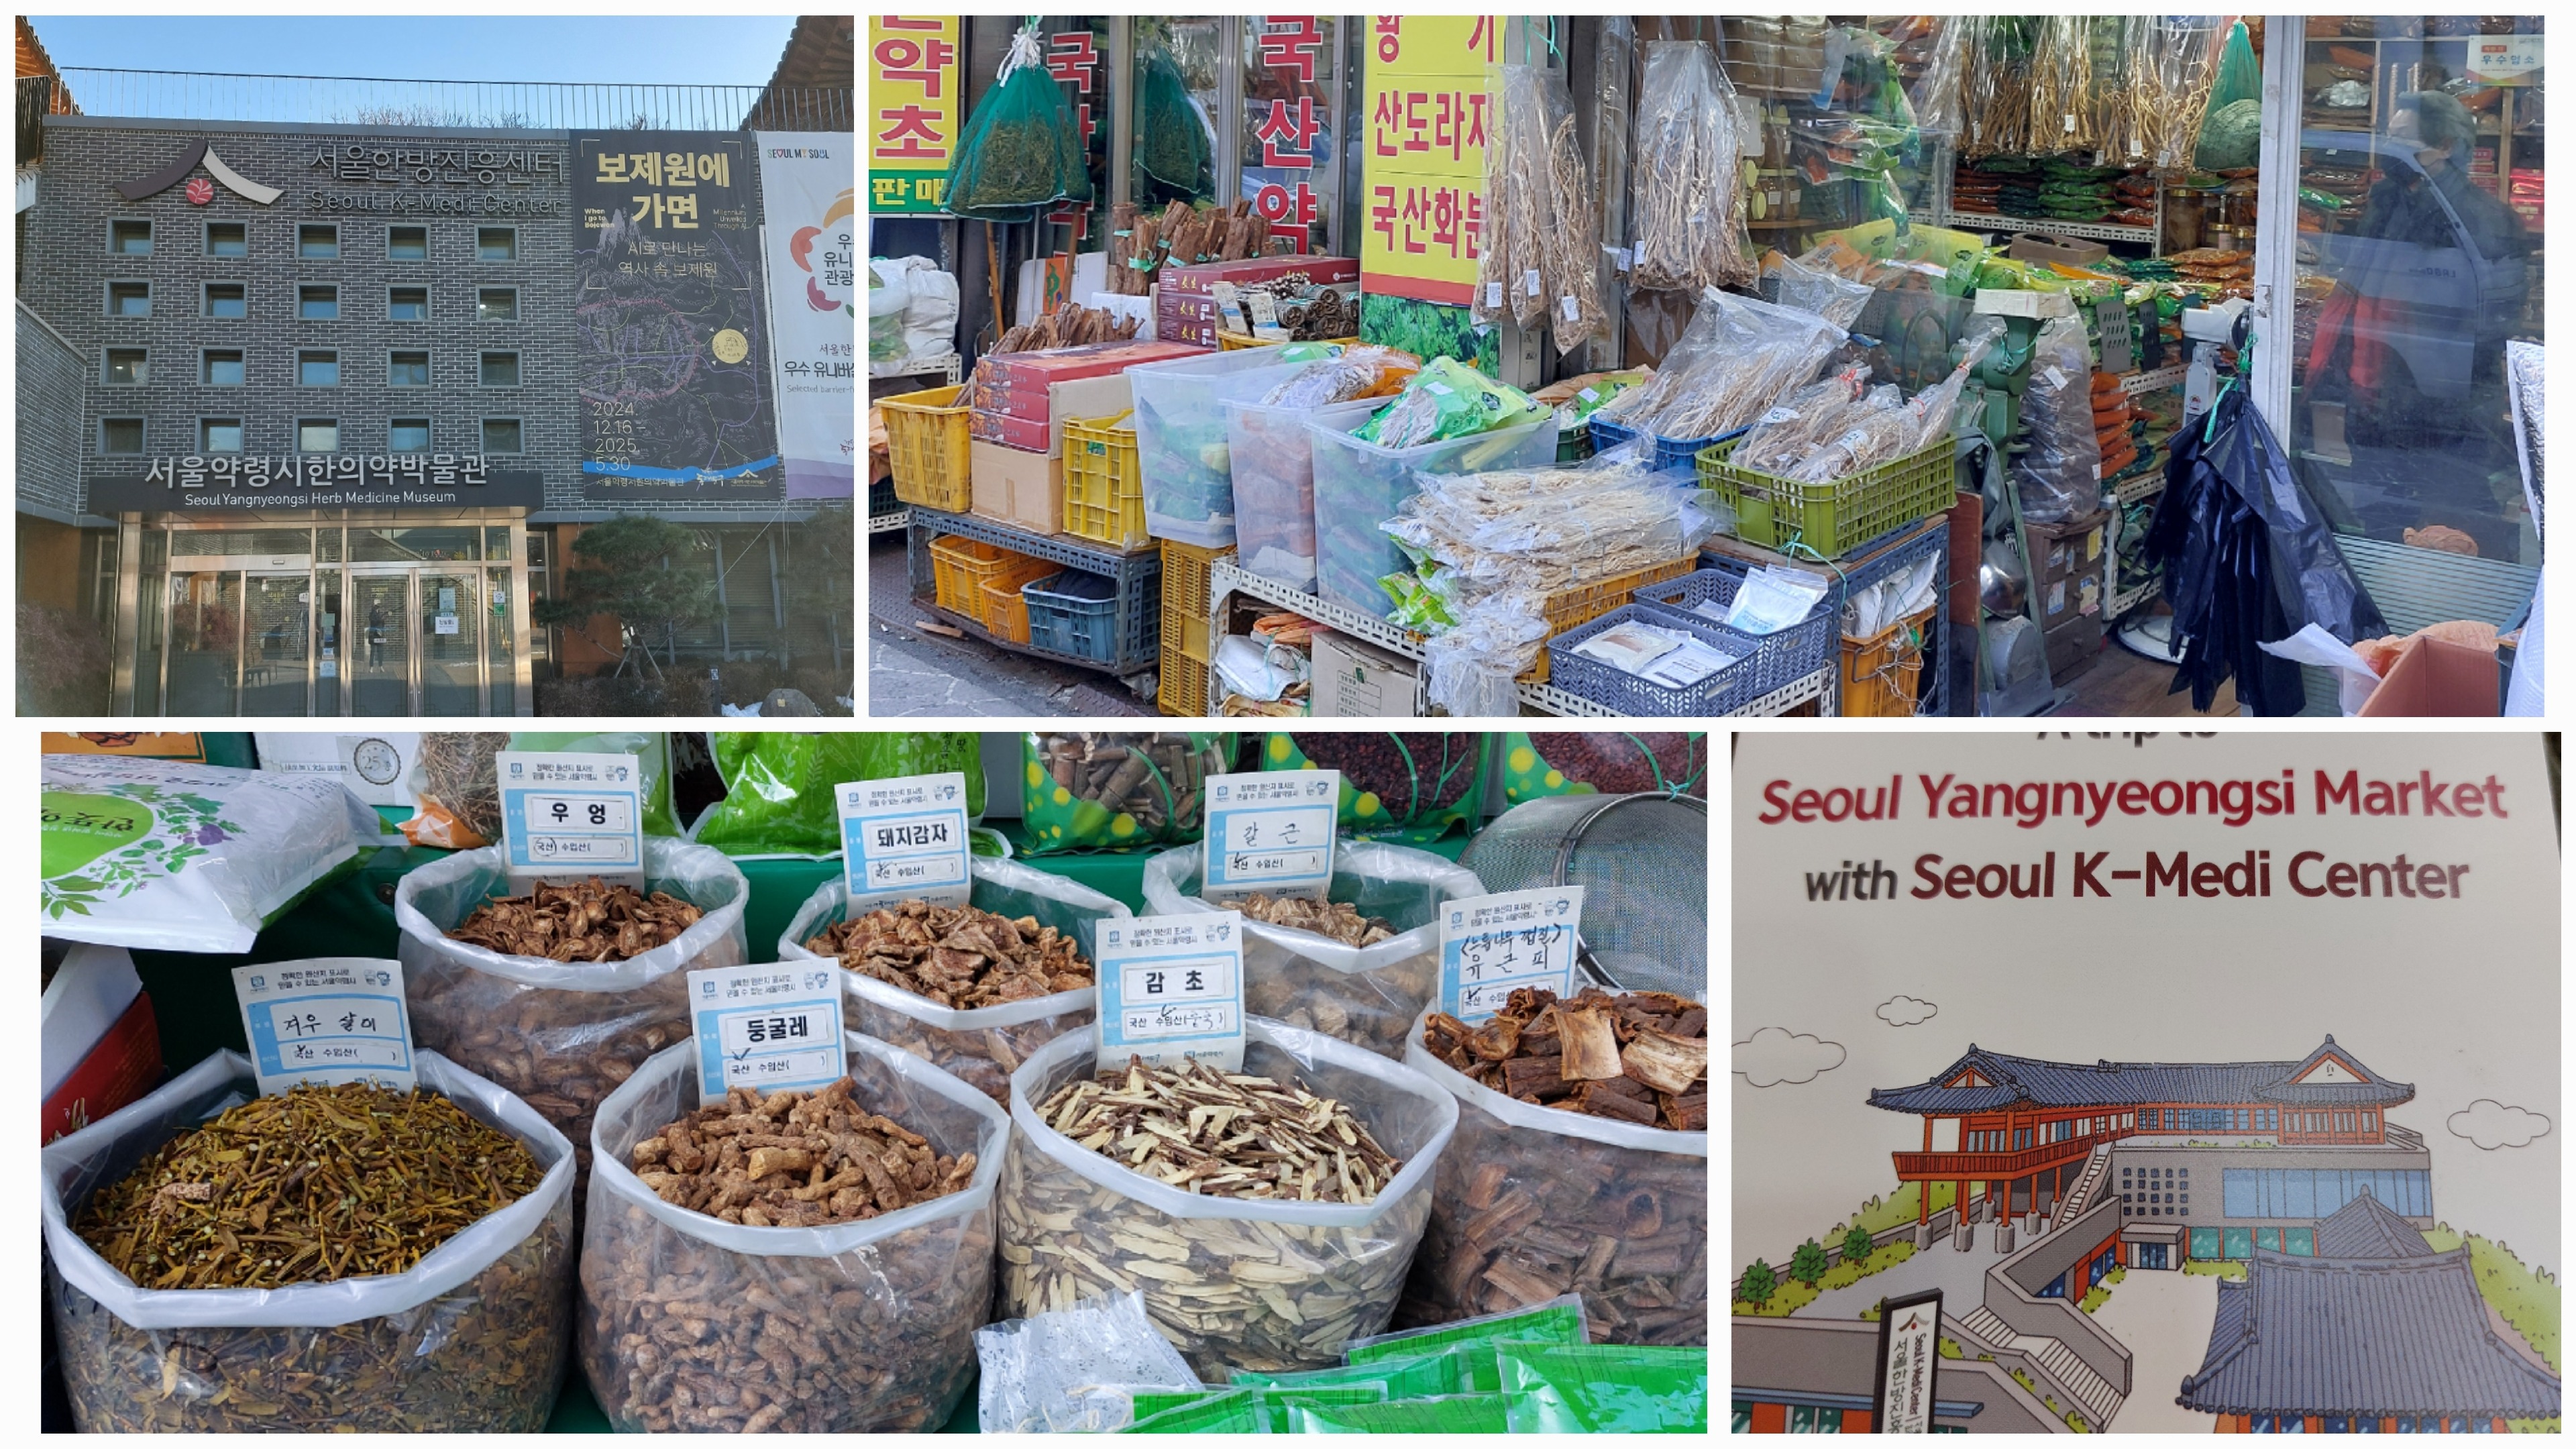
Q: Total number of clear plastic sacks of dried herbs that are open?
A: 7